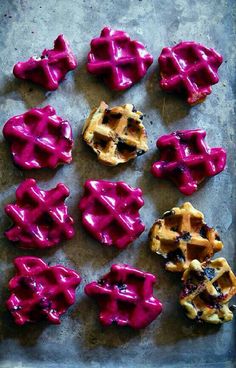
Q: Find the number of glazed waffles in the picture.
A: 9